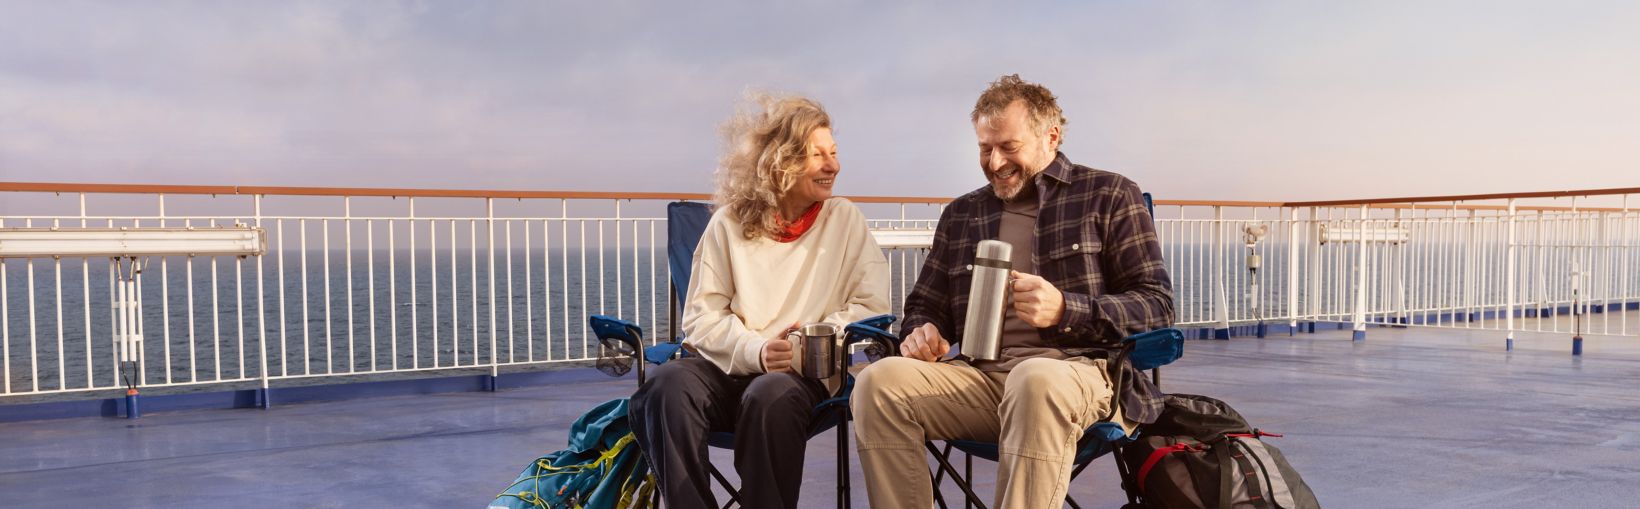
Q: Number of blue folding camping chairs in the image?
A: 2